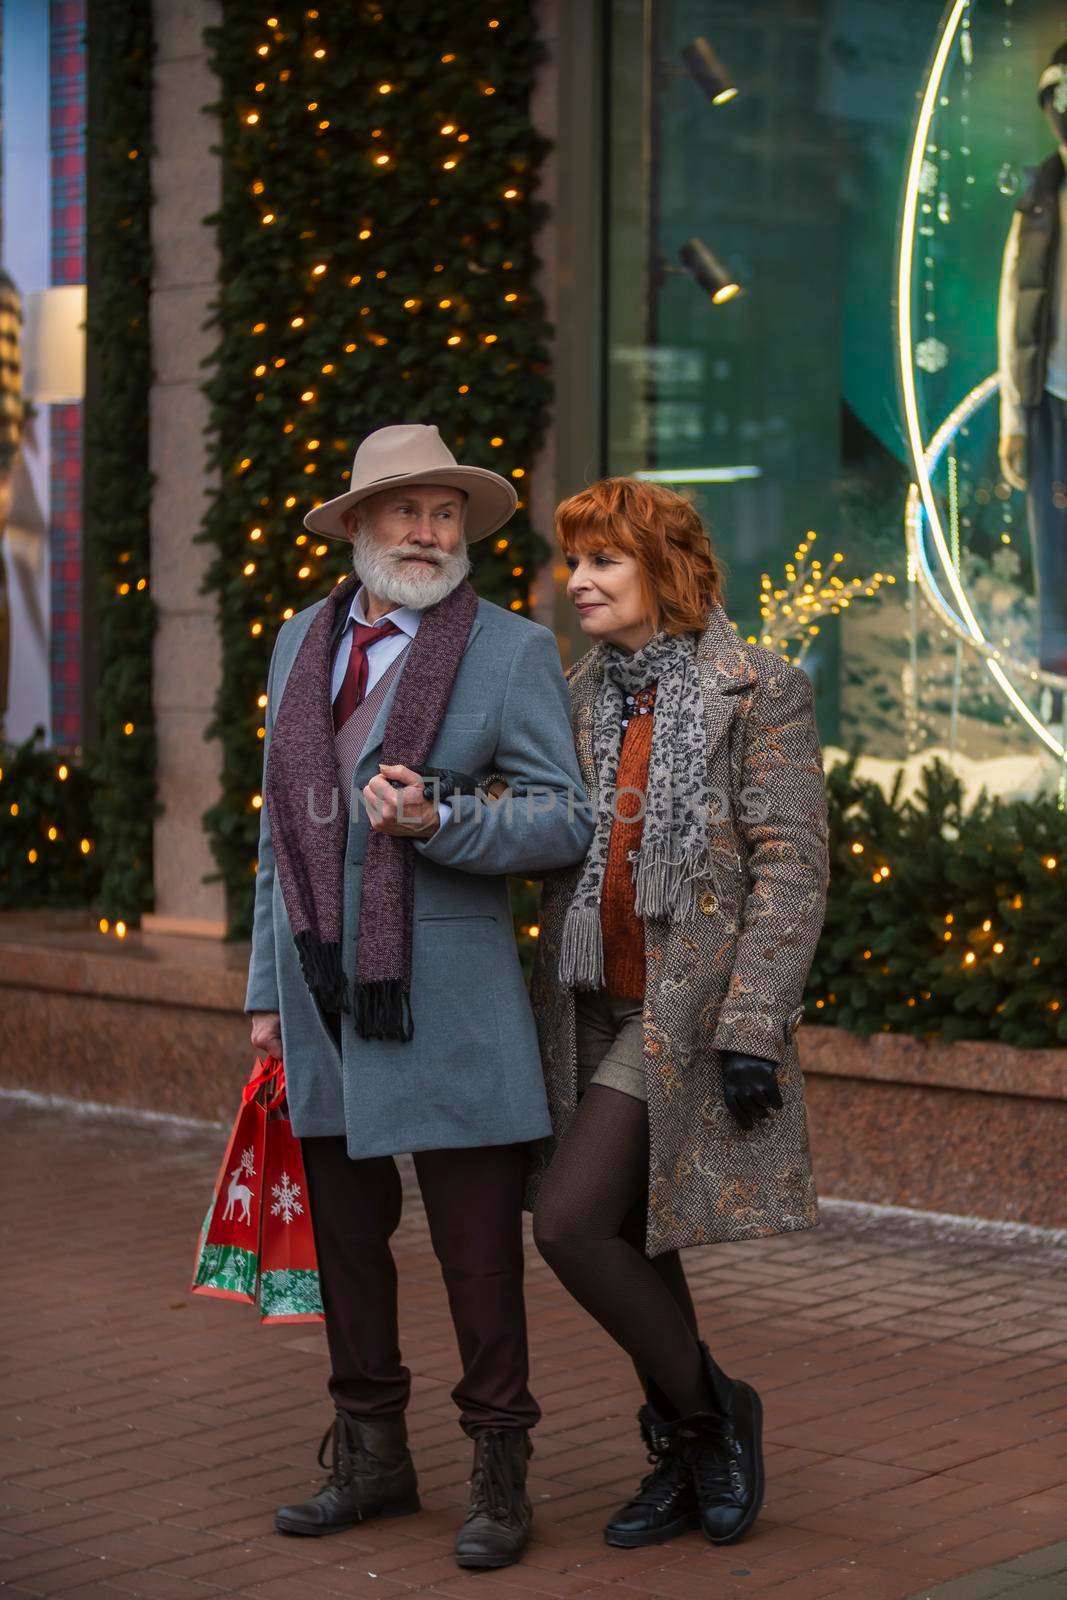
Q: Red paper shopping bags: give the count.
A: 2